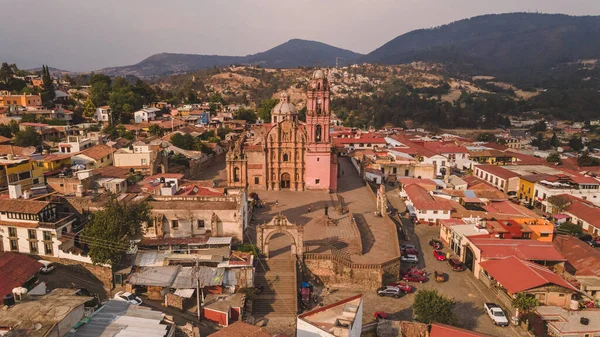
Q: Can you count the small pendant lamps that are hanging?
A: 0